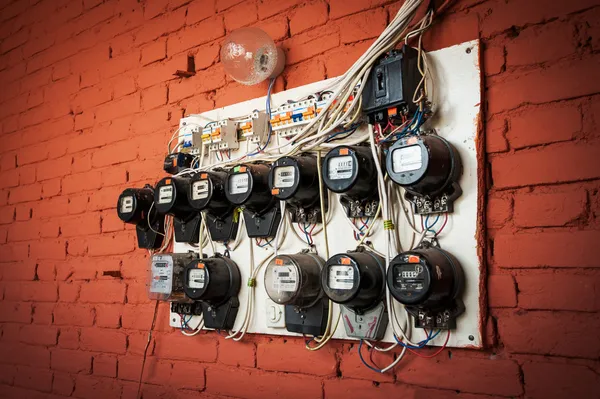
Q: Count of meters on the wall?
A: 12